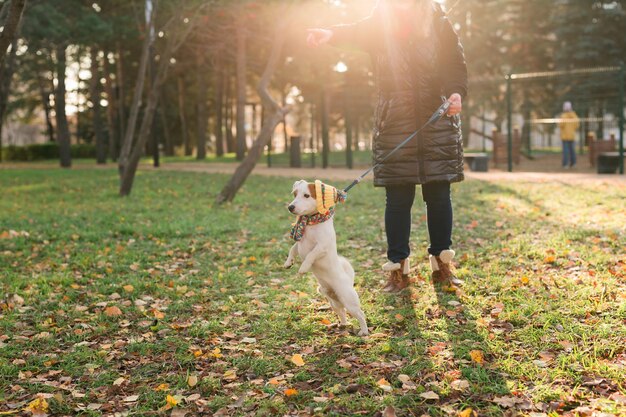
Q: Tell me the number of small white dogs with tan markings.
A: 1